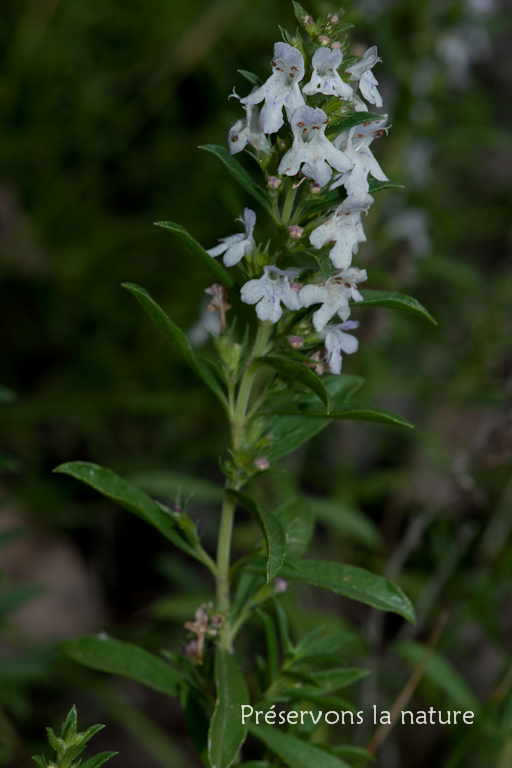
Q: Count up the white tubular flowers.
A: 11